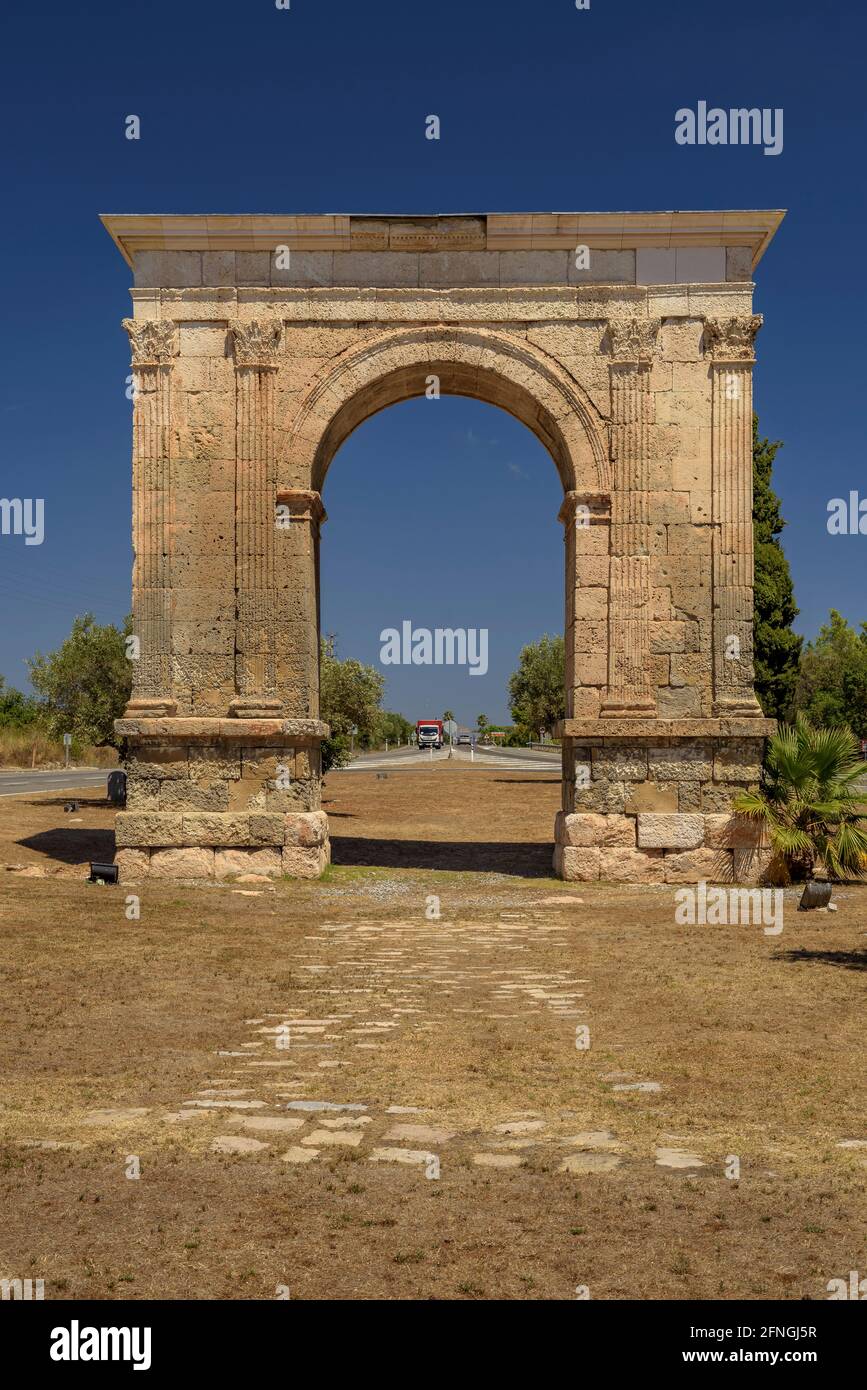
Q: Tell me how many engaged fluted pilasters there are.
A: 4